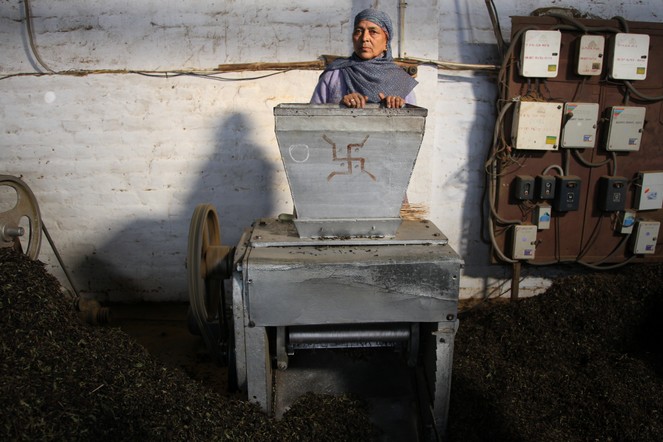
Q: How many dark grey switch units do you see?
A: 4